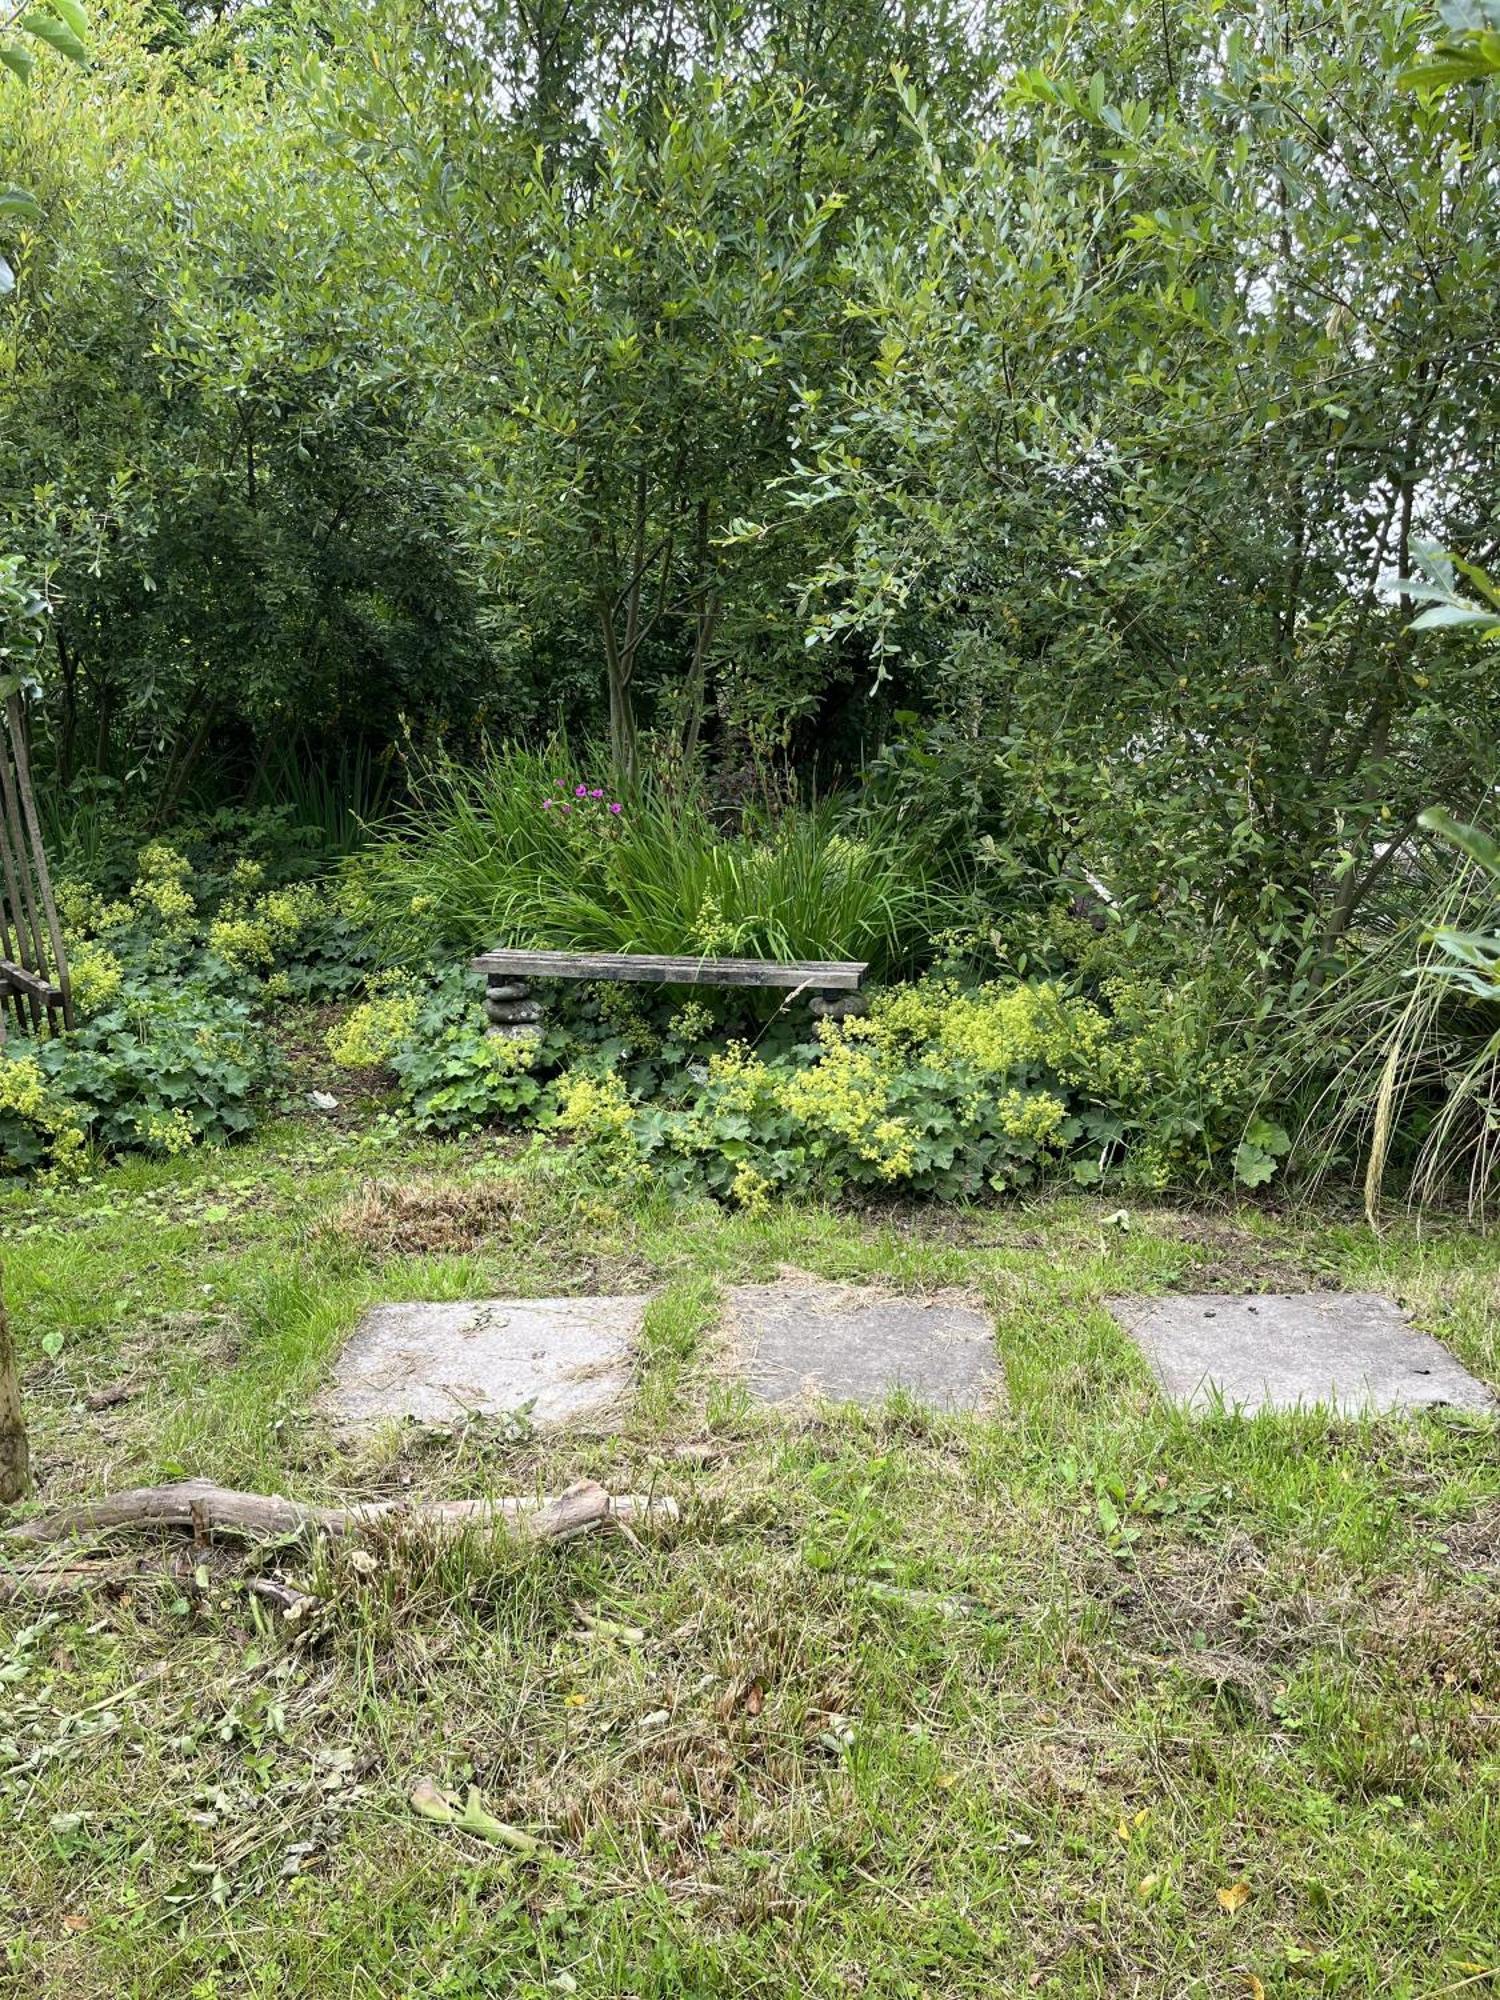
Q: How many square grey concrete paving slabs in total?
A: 3